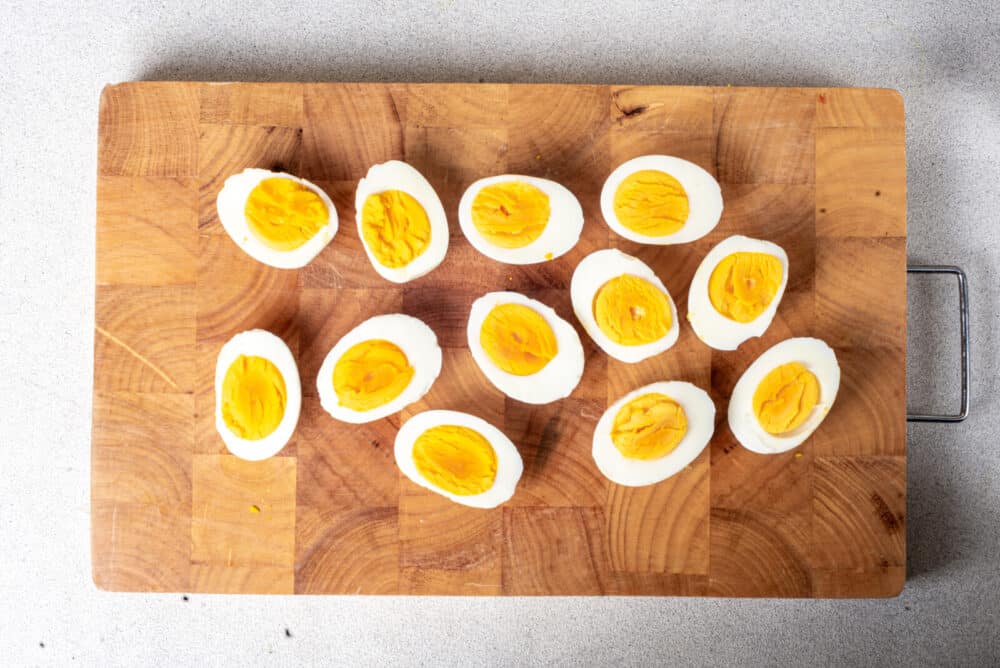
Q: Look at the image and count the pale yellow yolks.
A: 12